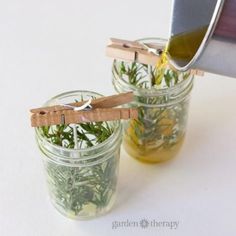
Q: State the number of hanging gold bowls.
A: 0